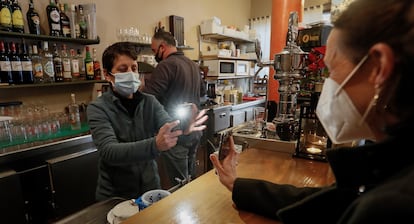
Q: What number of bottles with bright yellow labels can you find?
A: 3